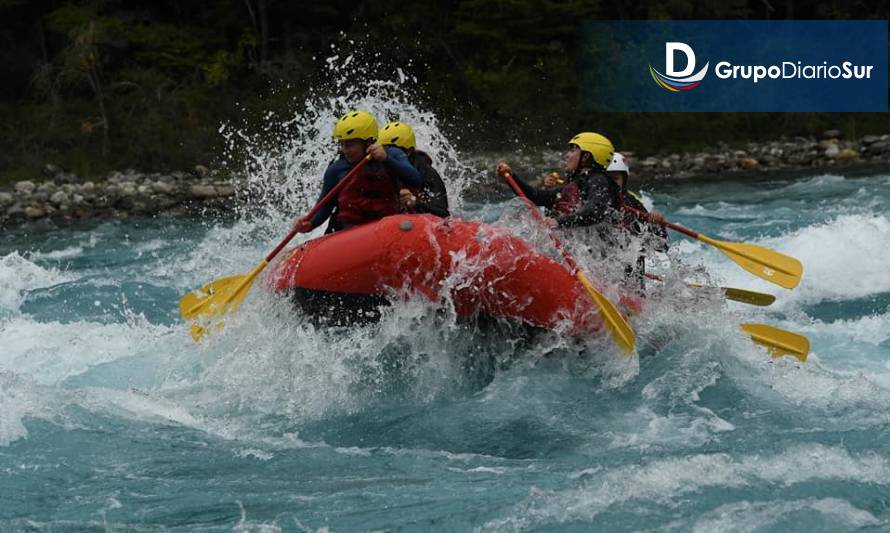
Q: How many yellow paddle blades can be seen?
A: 6